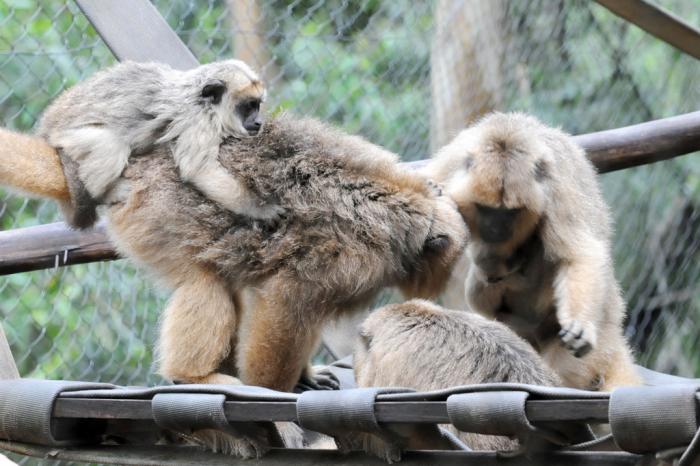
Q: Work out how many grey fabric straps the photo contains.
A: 5